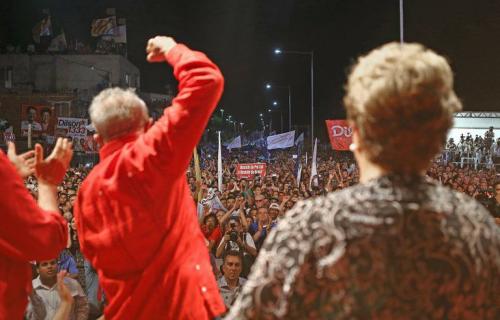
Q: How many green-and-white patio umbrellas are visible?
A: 0